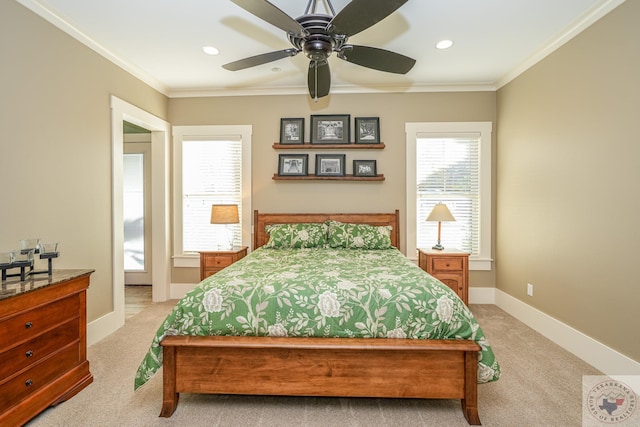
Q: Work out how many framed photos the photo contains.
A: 6